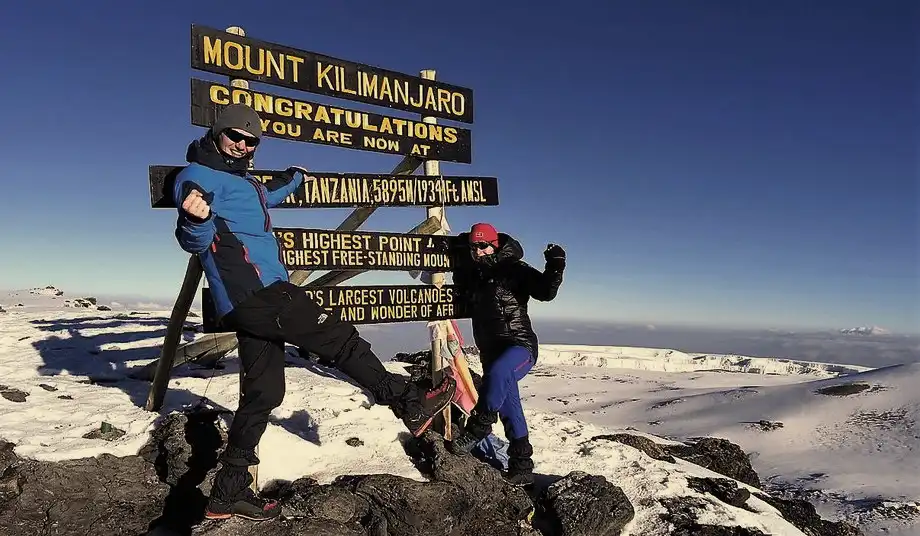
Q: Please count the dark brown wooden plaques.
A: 5